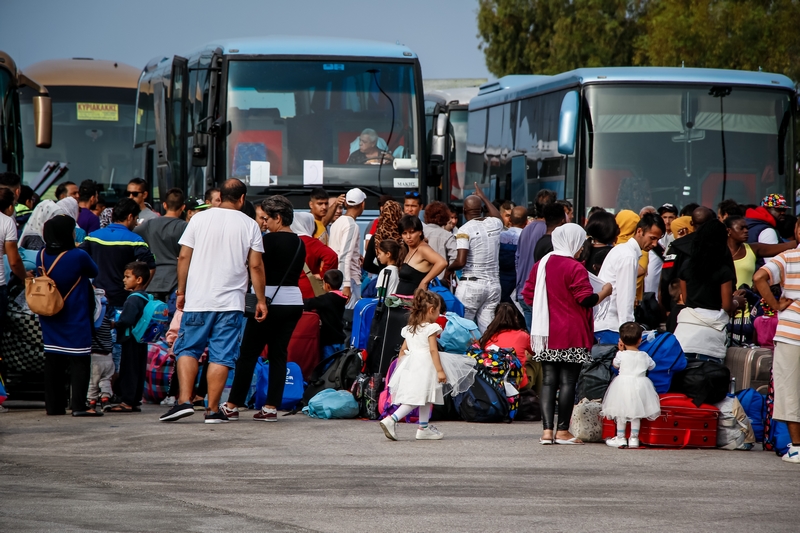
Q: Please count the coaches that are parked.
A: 5